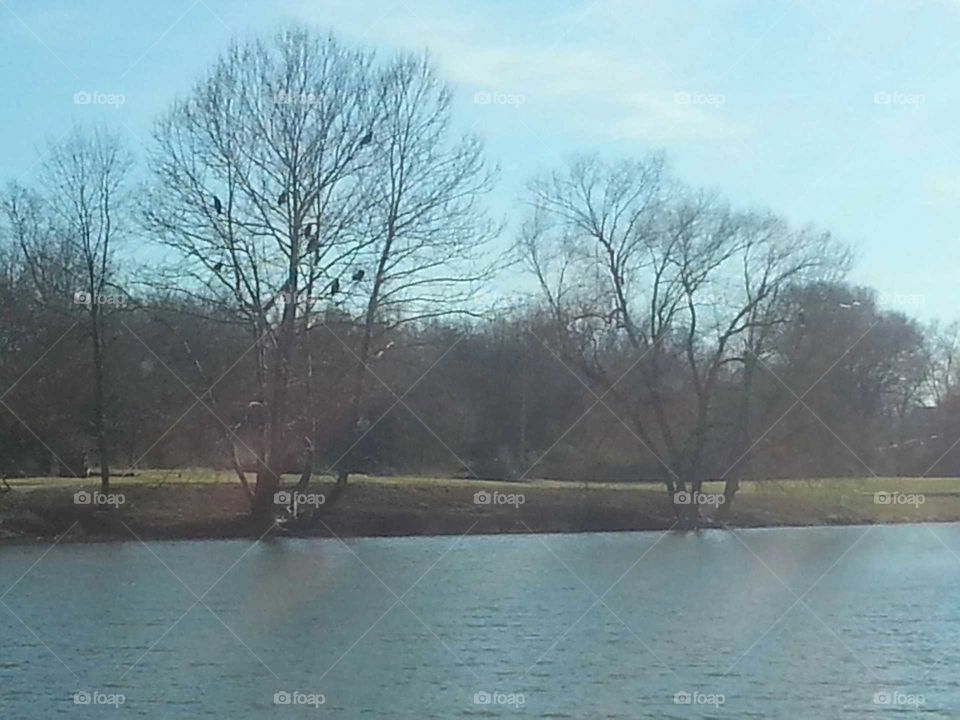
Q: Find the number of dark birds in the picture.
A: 8